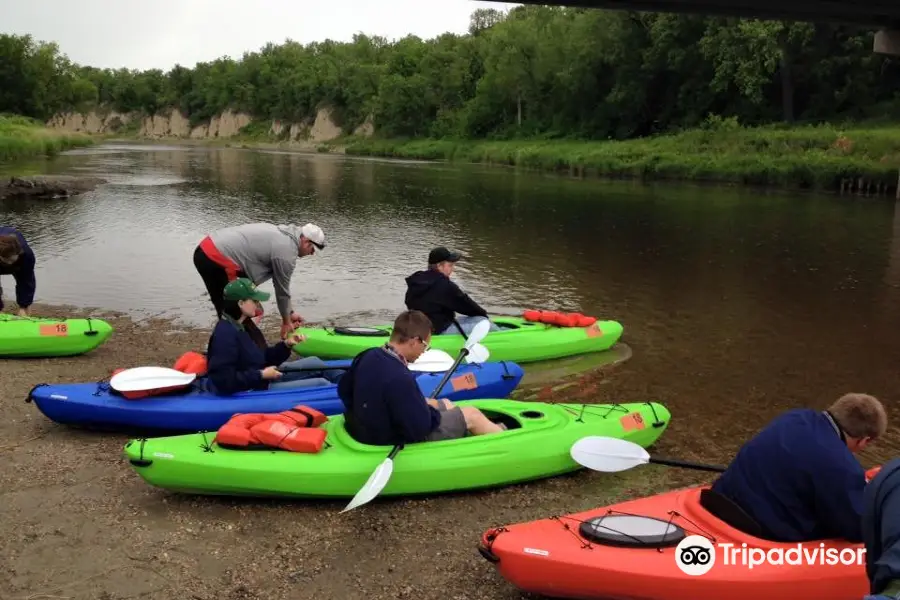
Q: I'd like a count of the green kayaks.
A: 3